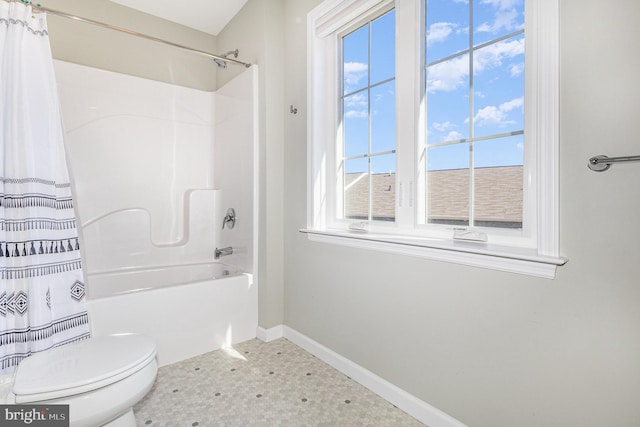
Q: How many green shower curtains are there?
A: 0